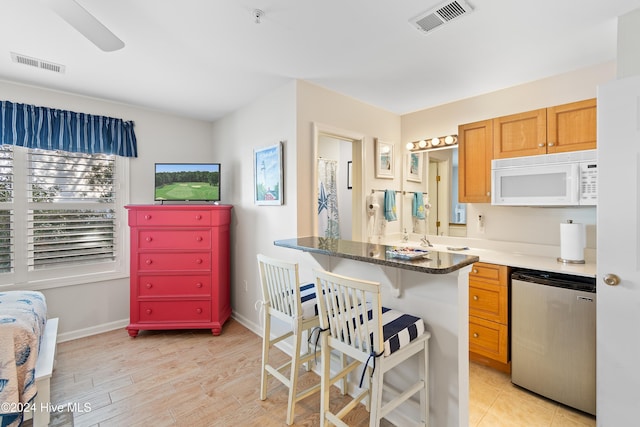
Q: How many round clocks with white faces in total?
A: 0